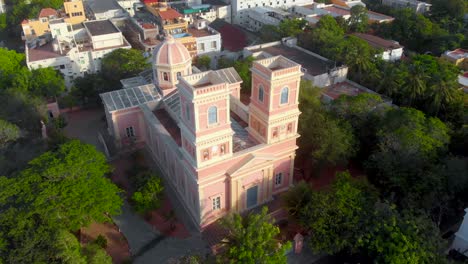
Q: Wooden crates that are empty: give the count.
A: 0